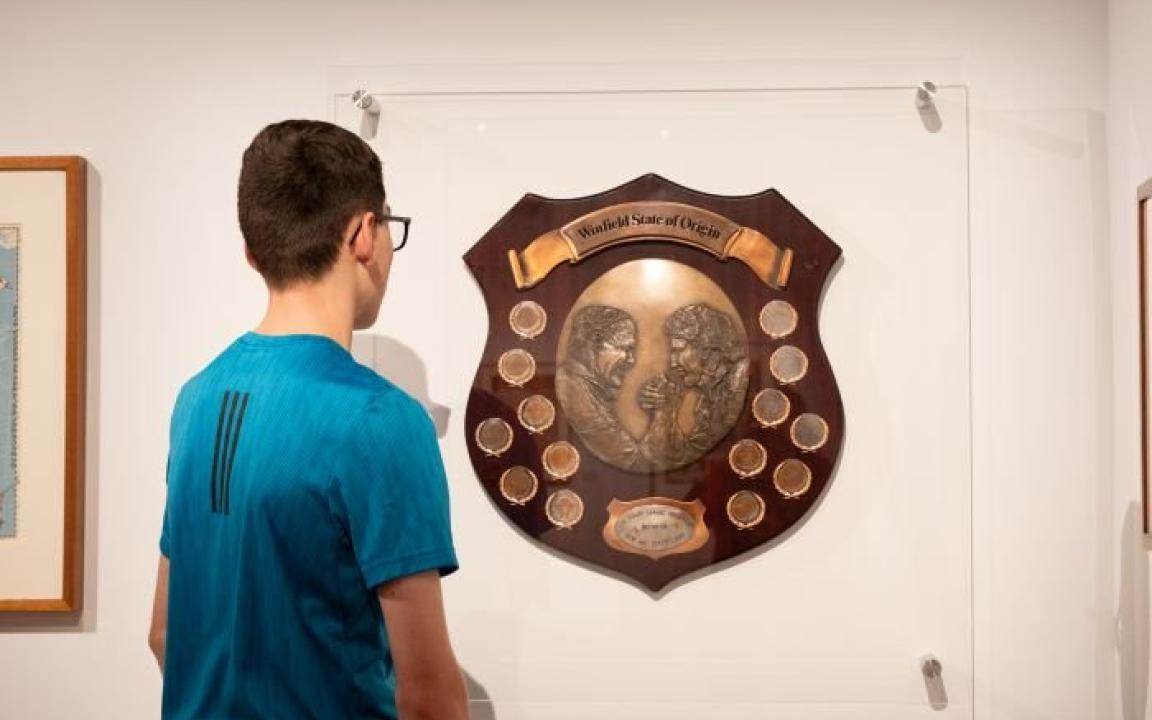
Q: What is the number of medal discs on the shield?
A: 14